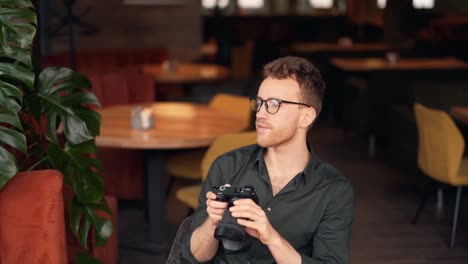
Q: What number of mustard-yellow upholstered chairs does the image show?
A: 3